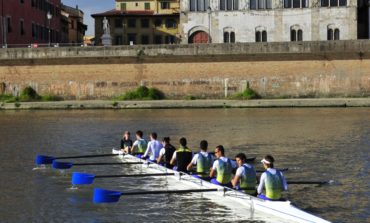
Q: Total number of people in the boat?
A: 9